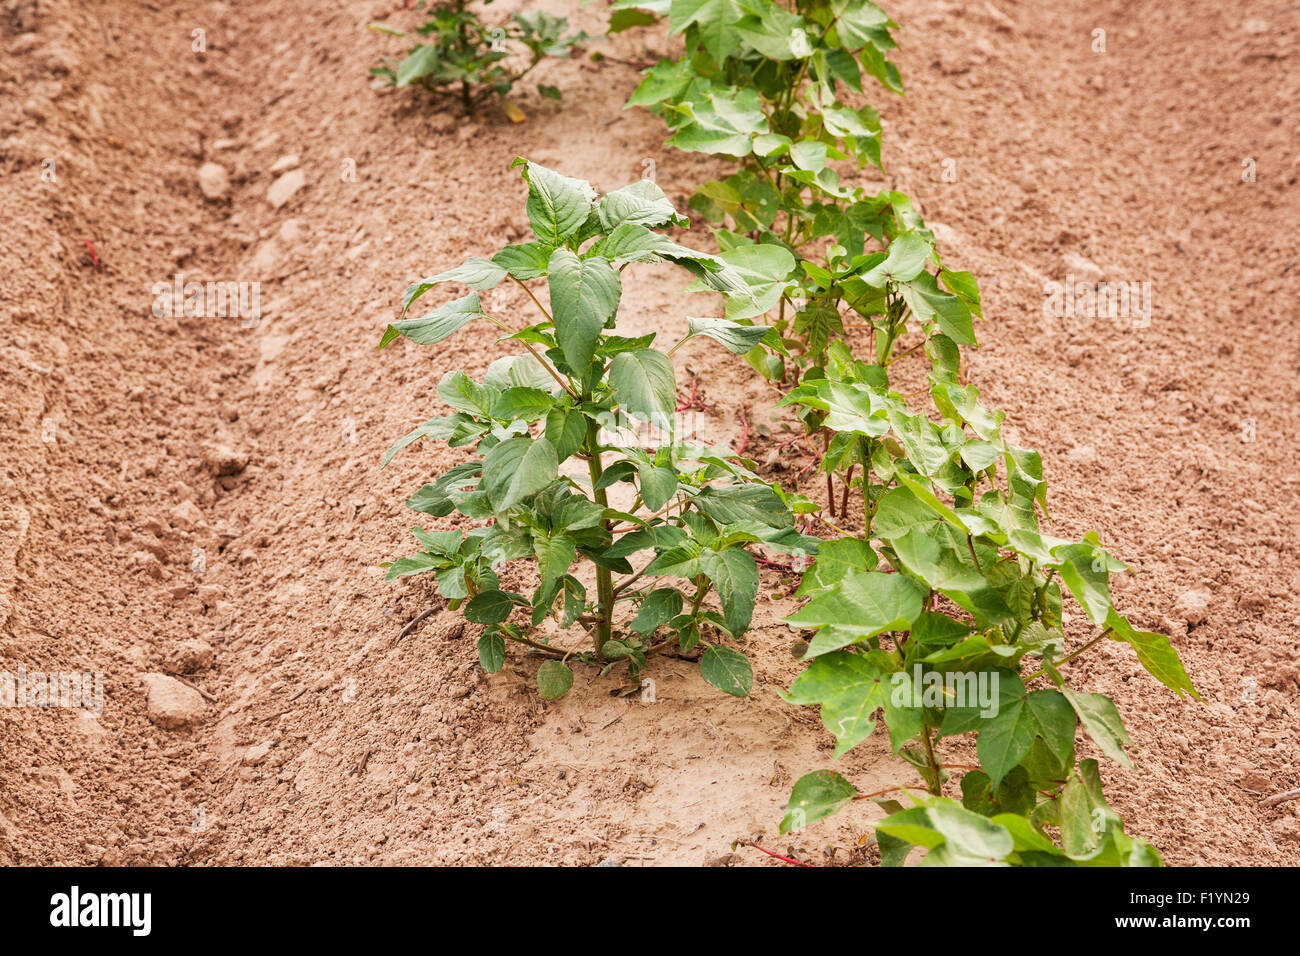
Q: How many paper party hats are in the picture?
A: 0